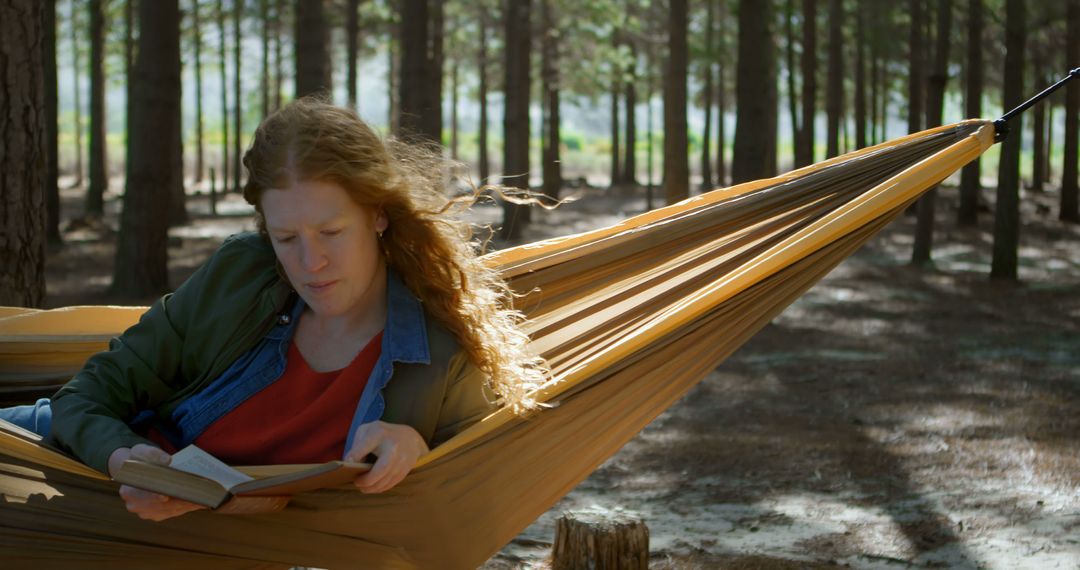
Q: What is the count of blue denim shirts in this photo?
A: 1